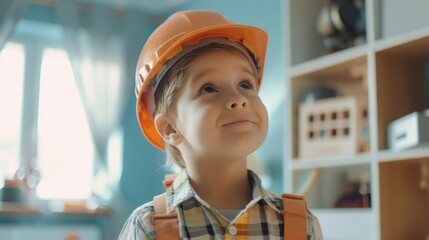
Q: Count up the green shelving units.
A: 0